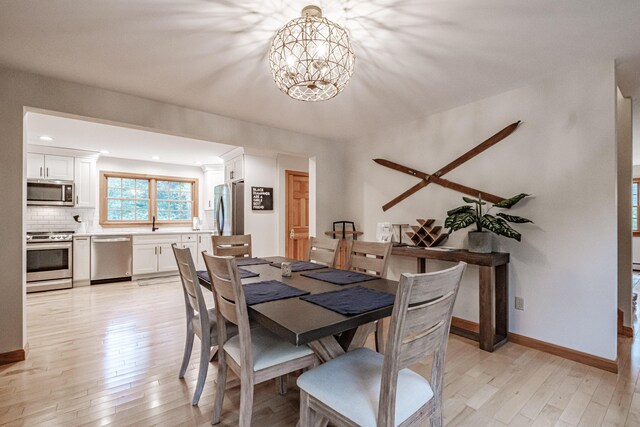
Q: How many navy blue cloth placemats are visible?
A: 6